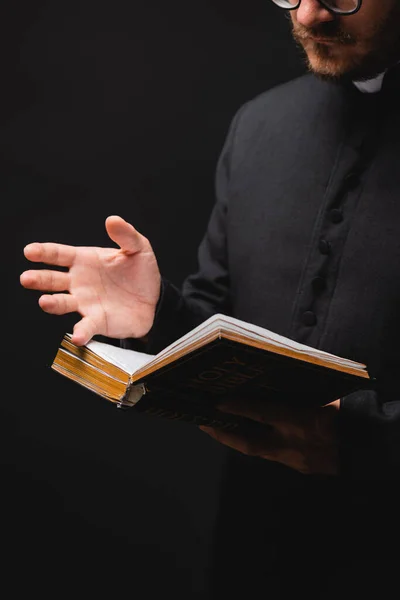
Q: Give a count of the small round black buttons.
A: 5